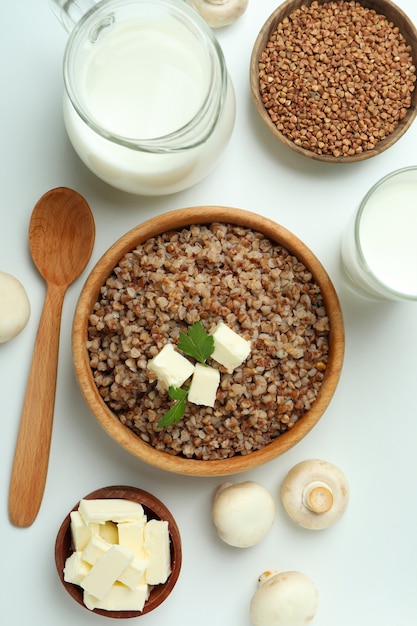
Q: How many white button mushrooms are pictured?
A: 5